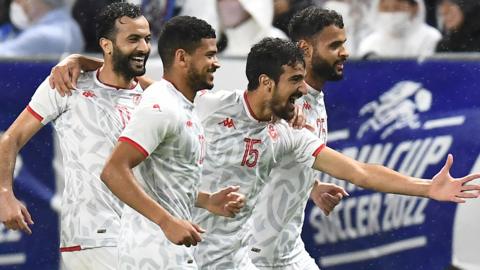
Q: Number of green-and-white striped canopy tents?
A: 0